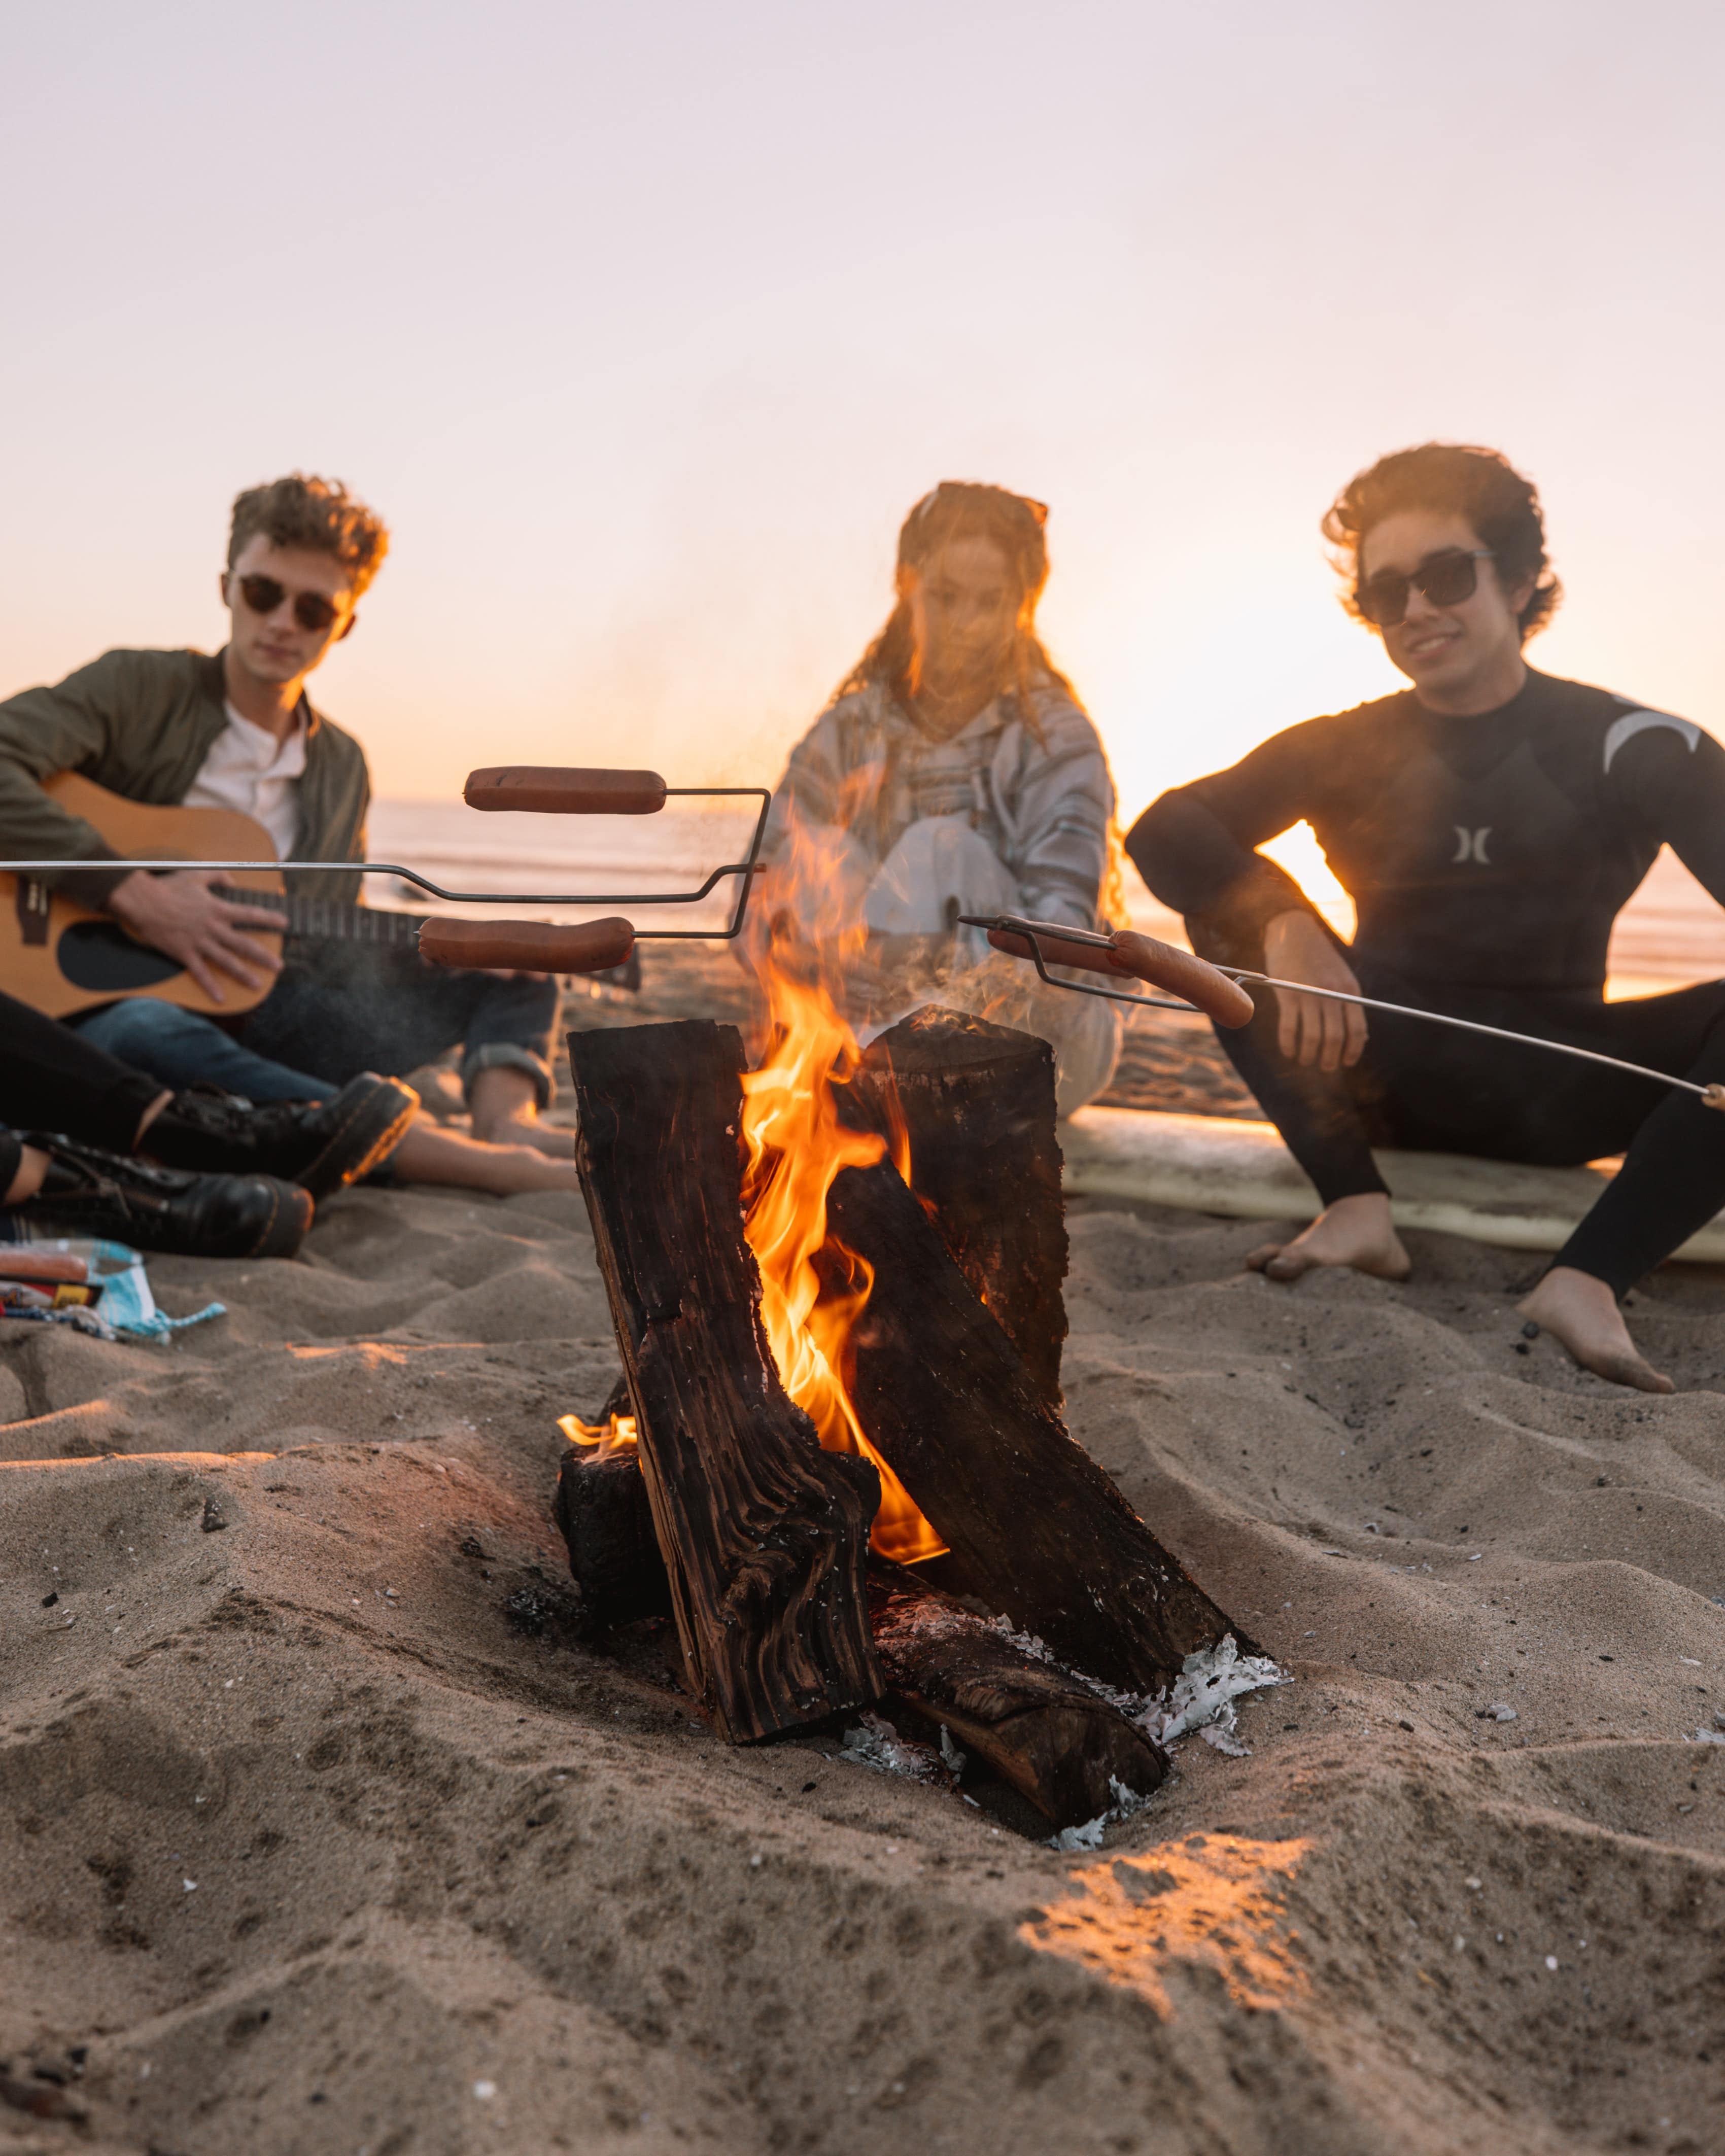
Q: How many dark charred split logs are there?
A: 5